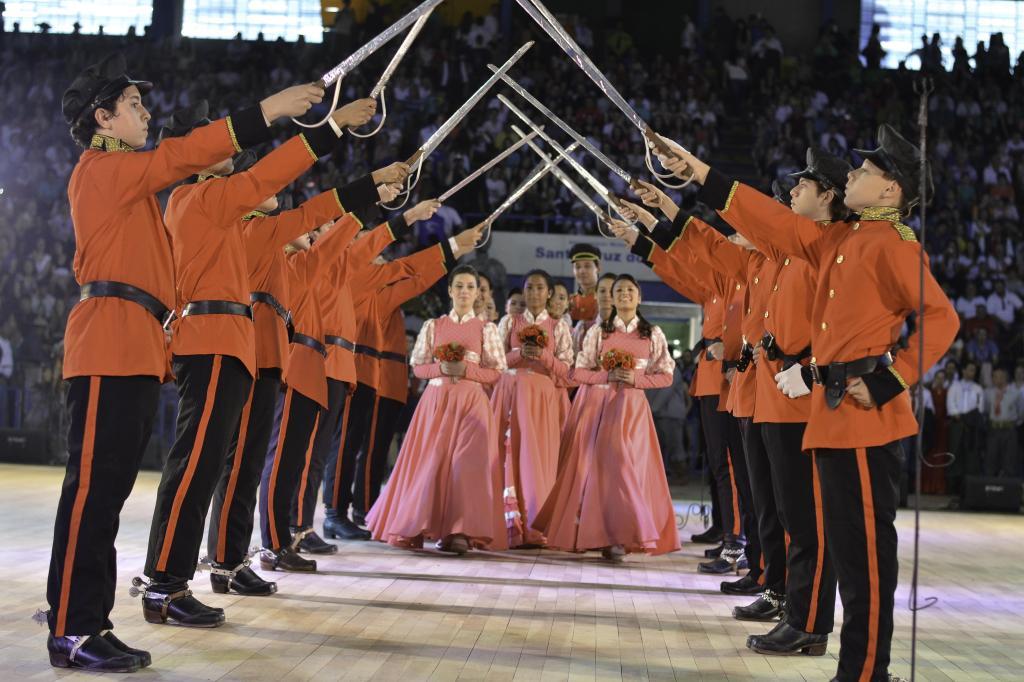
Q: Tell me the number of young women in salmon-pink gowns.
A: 8